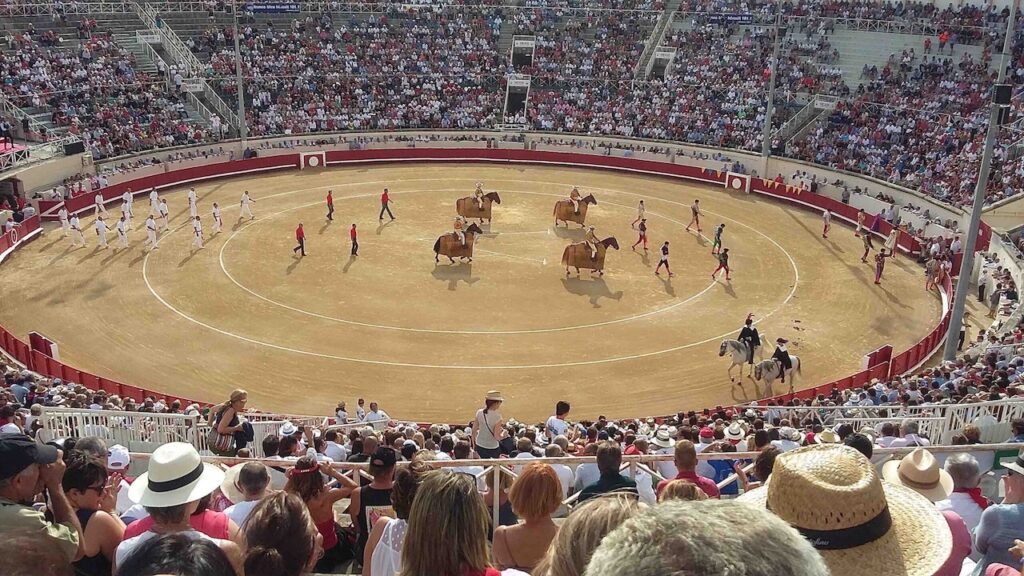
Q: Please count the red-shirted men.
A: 4